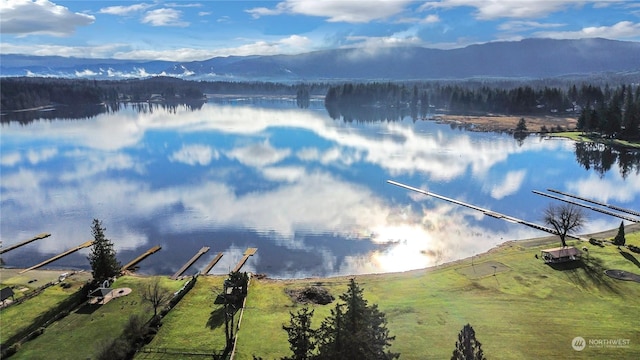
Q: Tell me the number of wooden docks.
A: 9